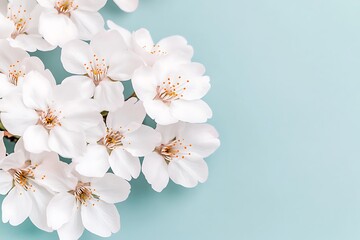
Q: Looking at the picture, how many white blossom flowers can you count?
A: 11